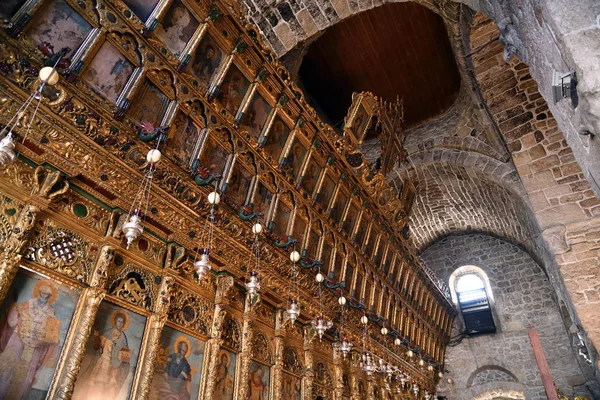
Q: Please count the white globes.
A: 15